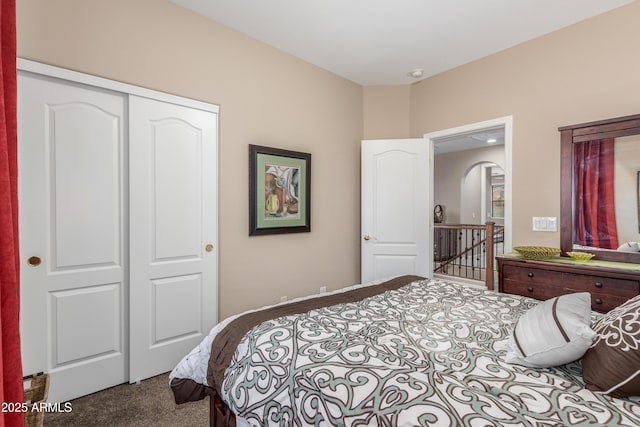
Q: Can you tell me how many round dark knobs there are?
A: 4